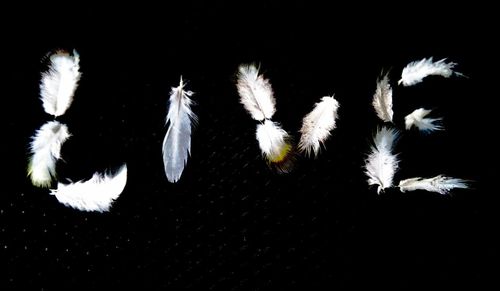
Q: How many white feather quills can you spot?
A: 12